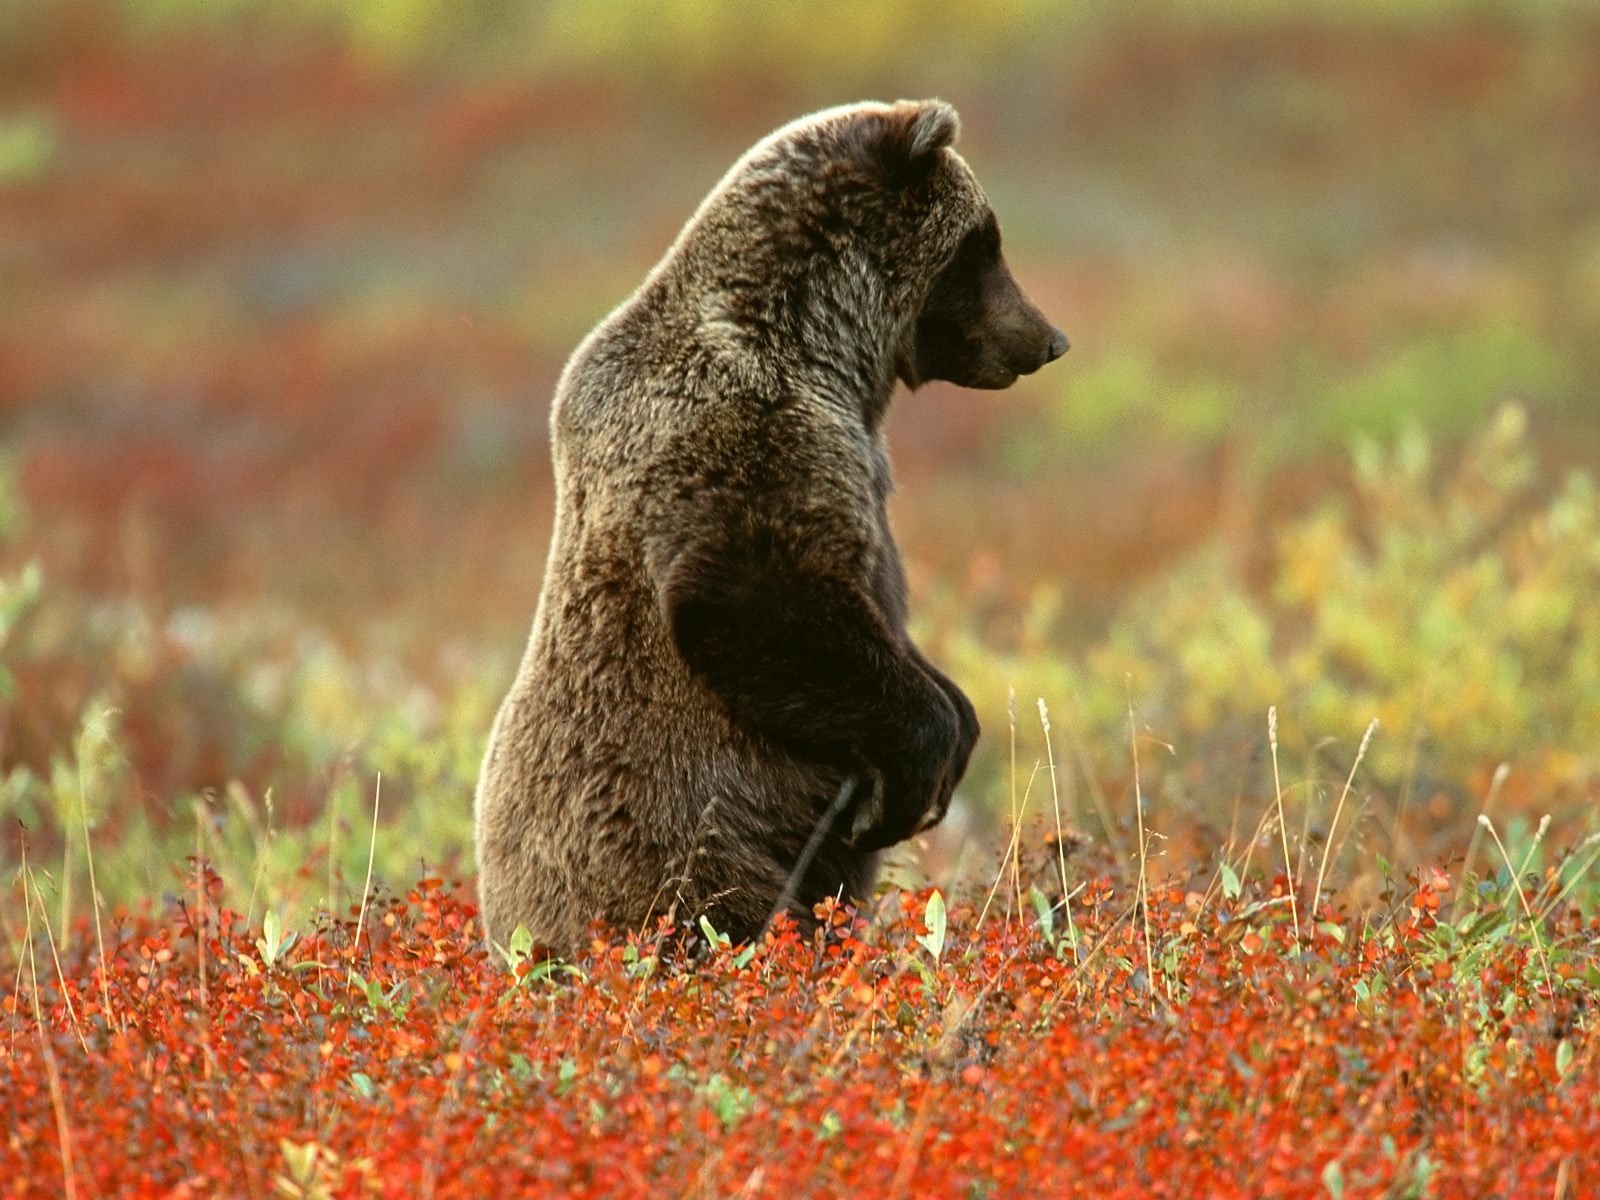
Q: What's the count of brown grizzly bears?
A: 1